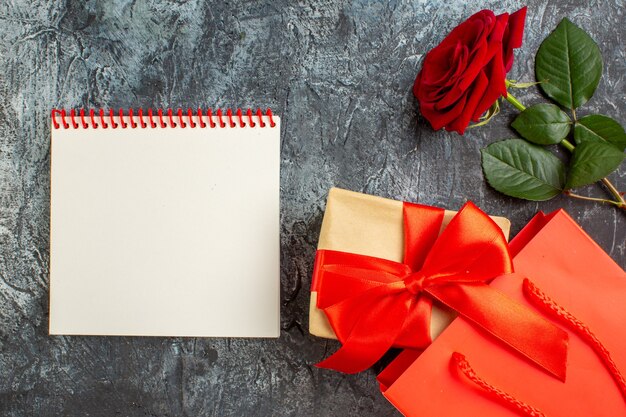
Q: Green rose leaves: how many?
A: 5